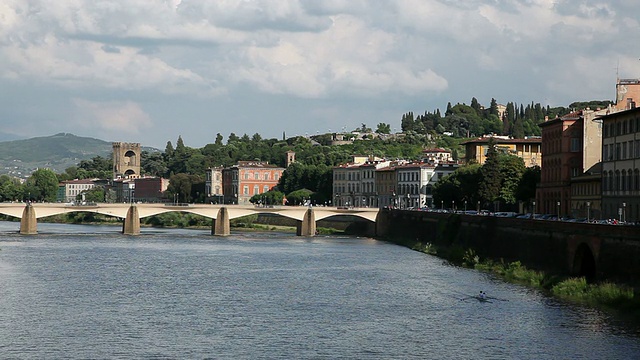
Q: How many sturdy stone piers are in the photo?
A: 4